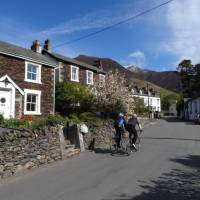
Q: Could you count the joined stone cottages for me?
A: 2